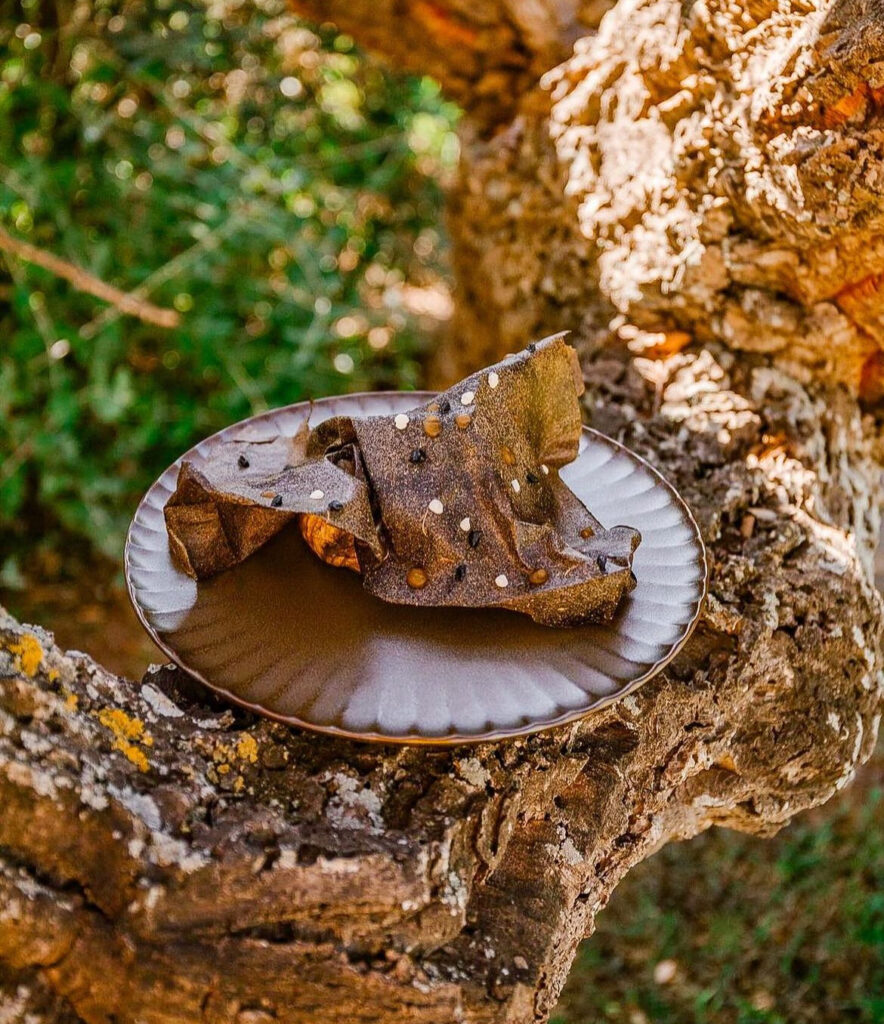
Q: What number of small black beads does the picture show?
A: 10